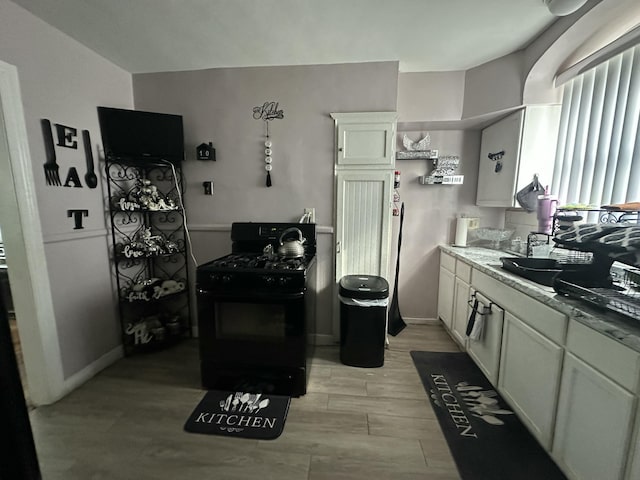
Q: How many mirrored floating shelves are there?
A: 2